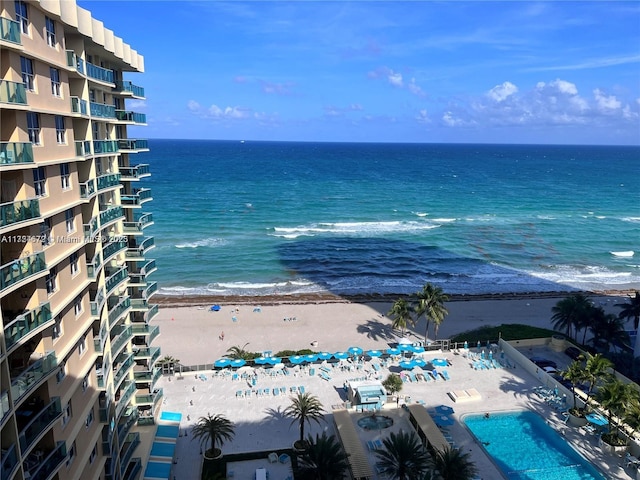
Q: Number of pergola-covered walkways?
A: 2